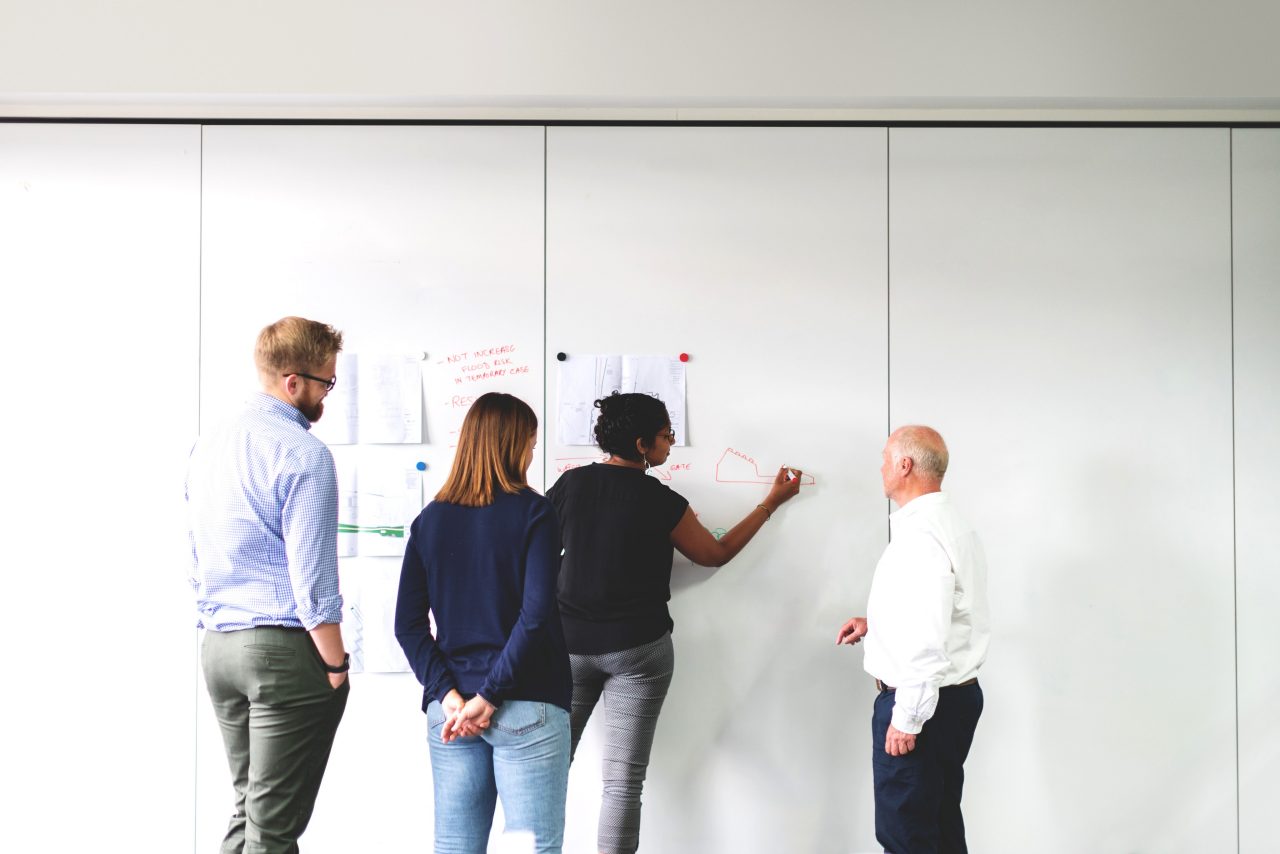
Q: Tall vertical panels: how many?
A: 5